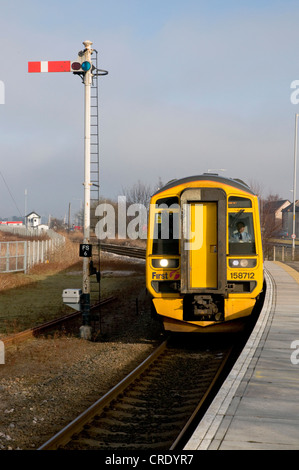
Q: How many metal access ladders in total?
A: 1